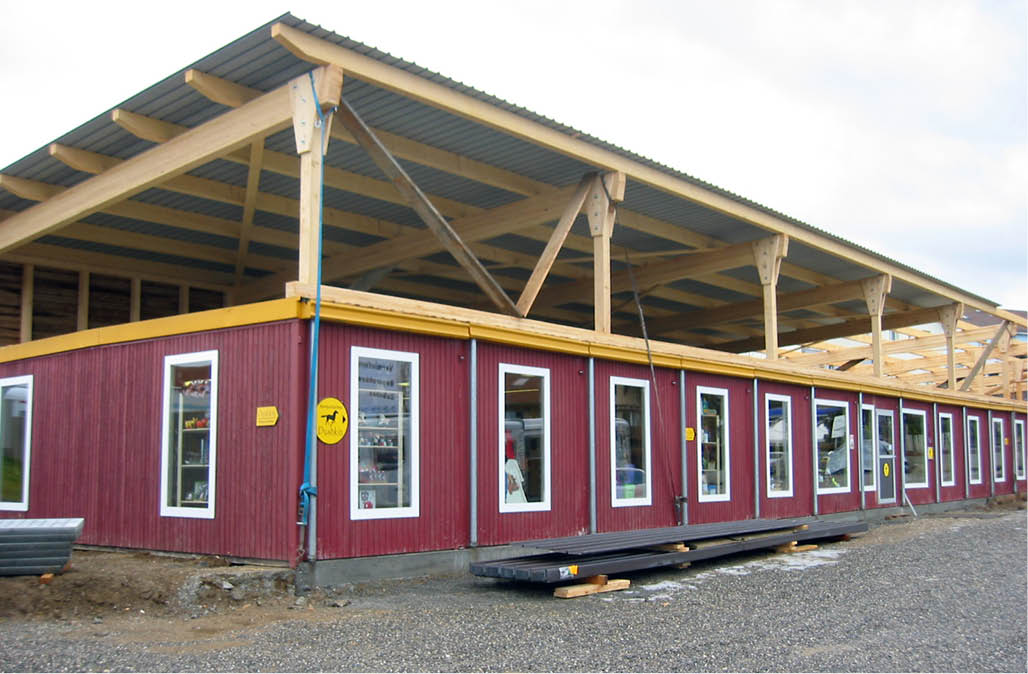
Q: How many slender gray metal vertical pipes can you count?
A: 12